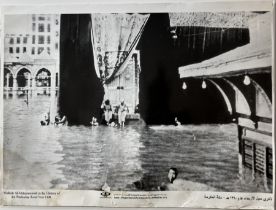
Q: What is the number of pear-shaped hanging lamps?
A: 3